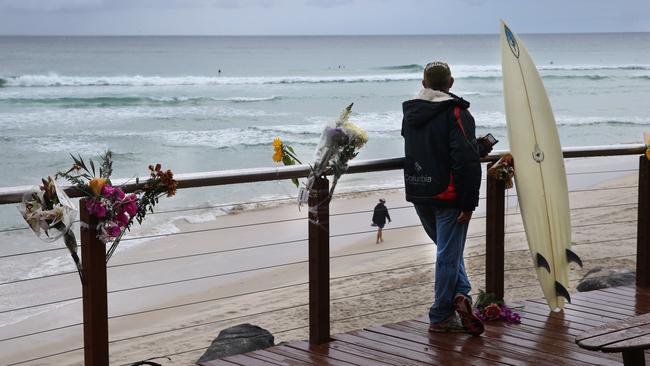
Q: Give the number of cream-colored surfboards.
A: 1